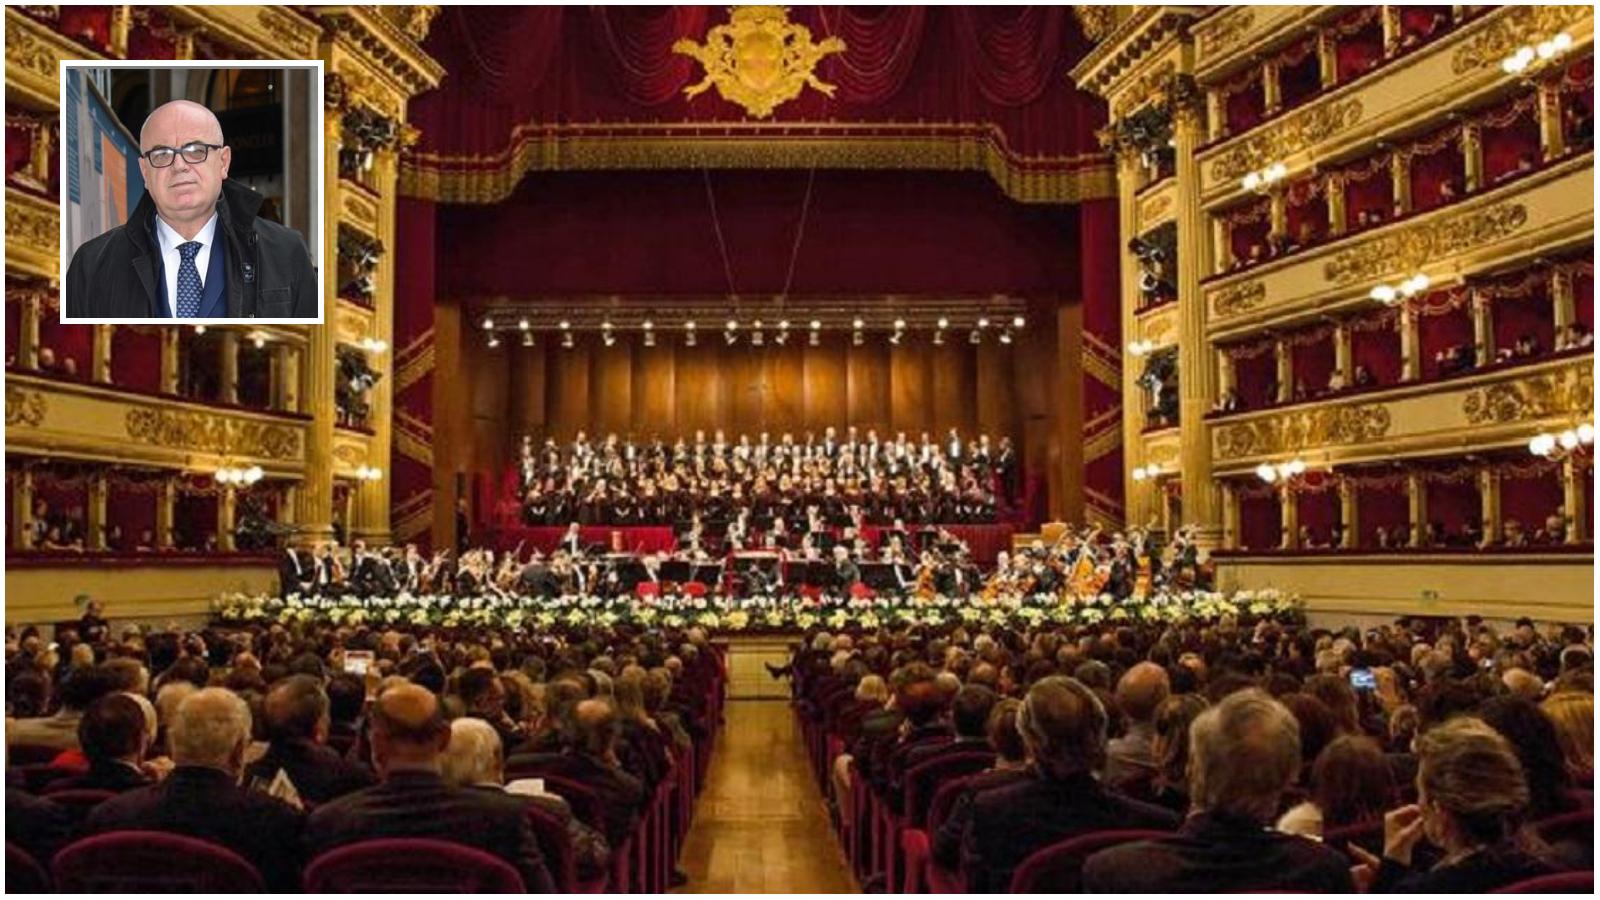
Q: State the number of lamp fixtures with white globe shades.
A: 10